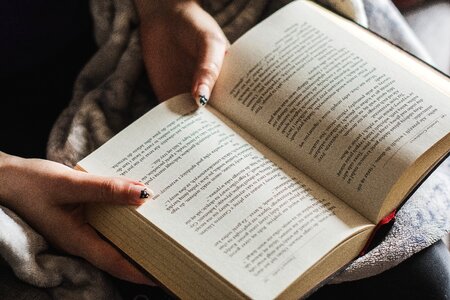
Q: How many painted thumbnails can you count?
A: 2